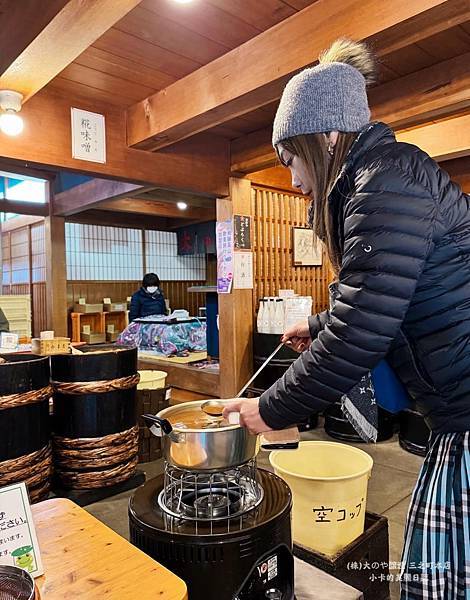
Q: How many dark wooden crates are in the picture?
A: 1